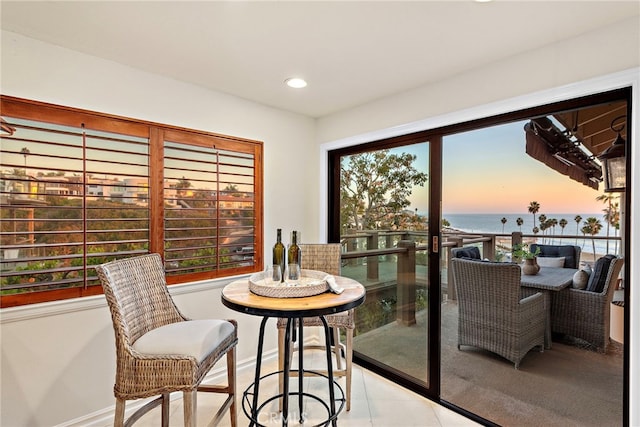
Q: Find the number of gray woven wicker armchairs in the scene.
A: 4